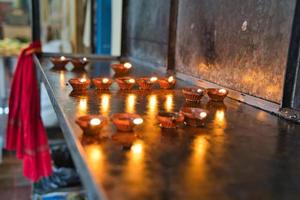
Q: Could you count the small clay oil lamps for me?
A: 14